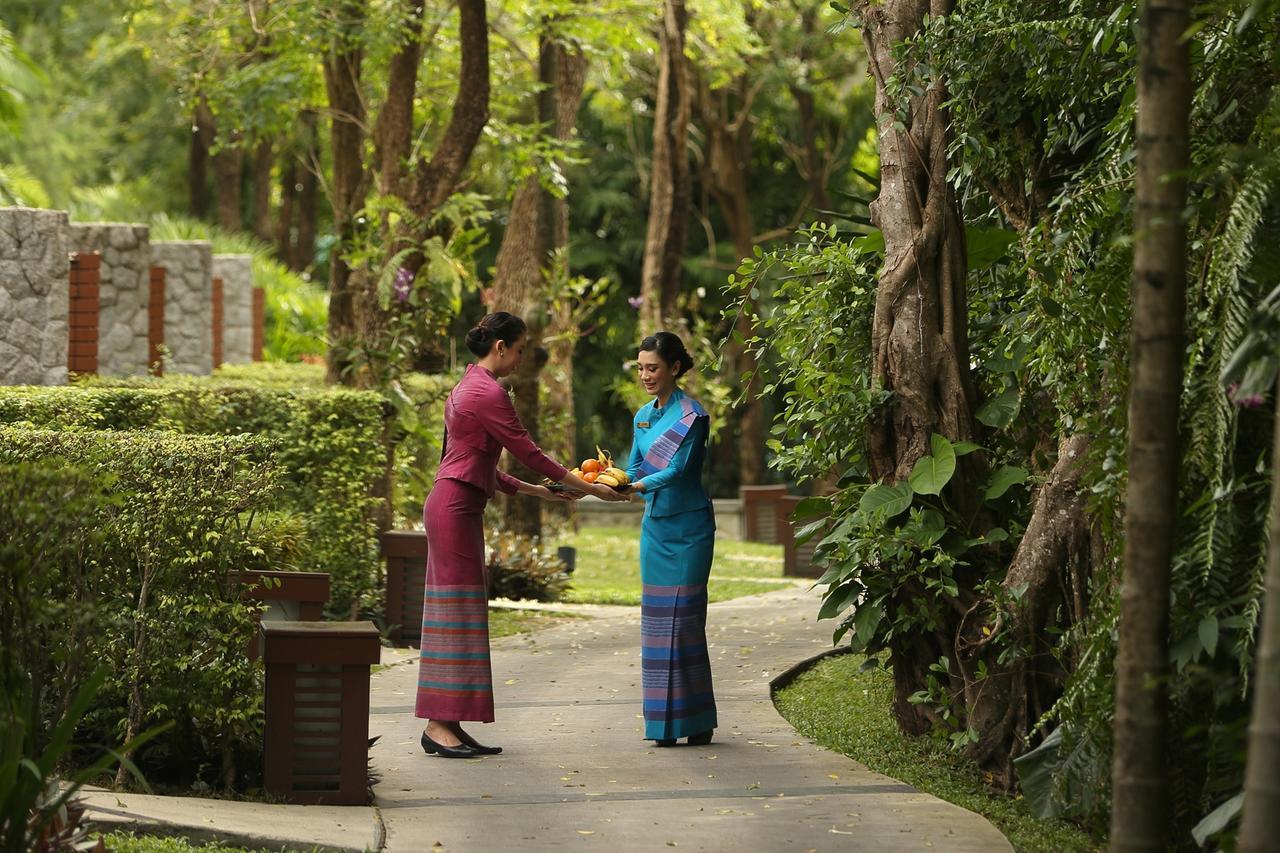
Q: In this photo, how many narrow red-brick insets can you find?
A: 4